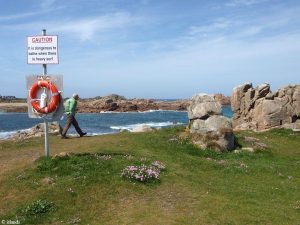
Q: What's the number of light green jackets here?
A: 1